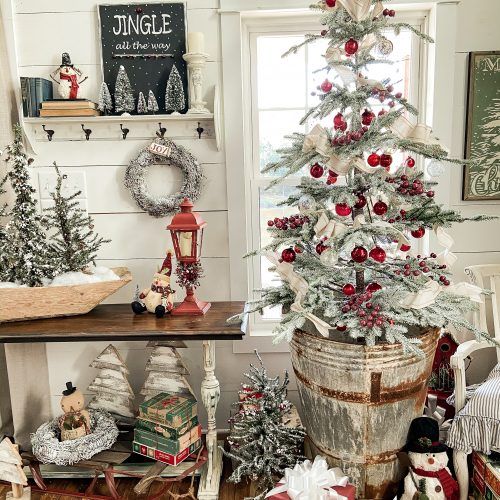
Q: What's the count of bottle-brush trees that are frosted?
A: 5